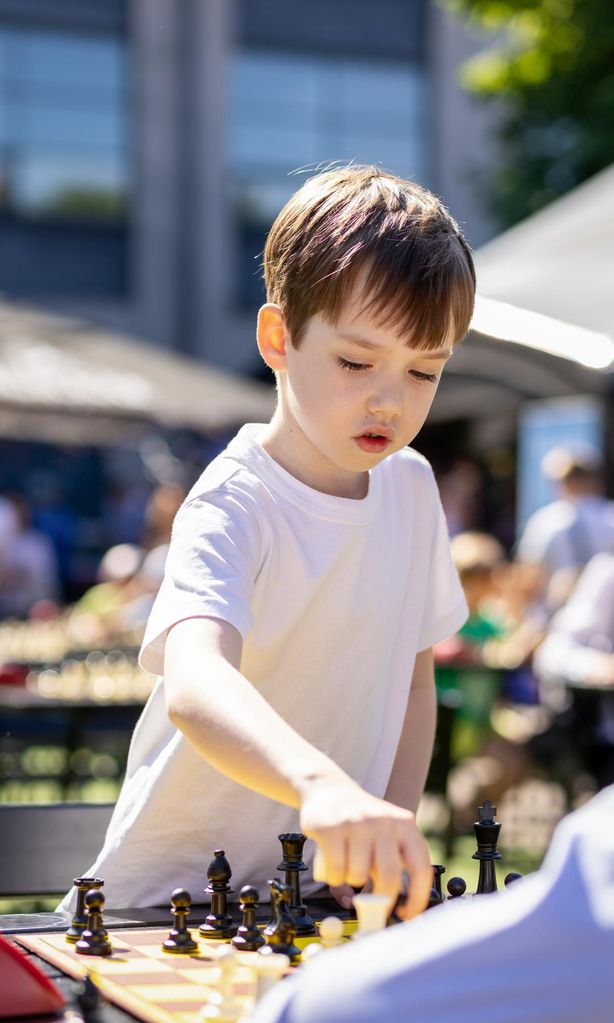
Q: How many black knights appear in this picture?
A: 1